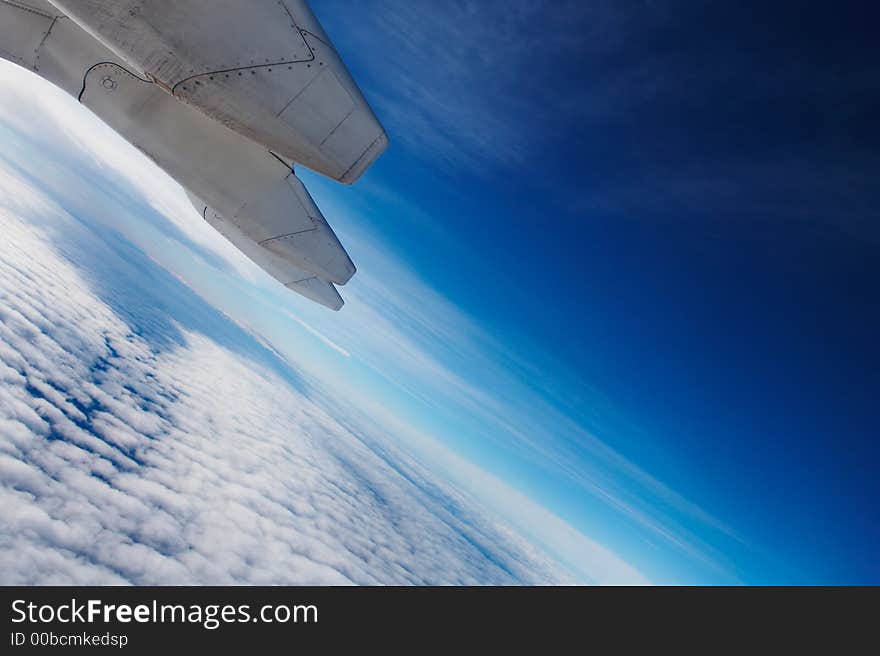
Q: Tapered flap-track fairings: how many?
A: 3